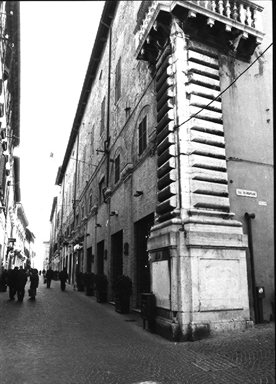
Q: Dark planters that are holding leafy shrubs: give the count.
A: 4